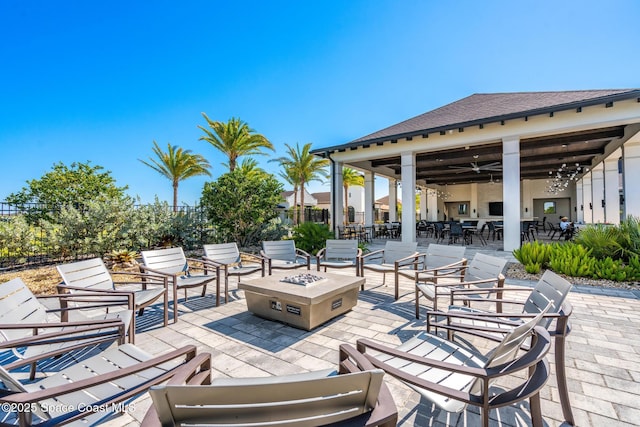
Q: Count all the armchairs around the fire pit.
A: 13